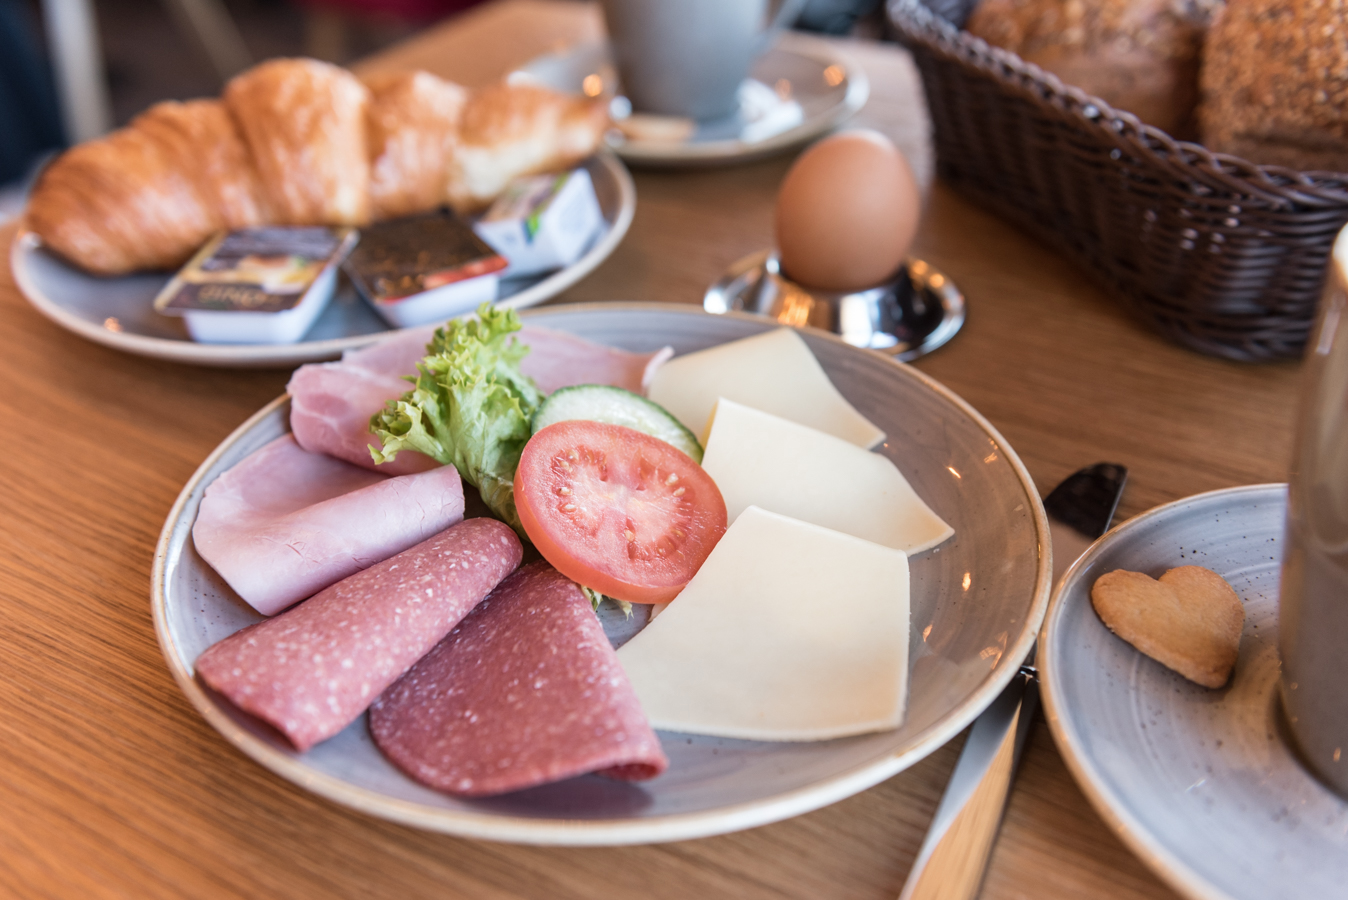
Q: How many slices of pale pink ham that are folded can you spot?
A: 2